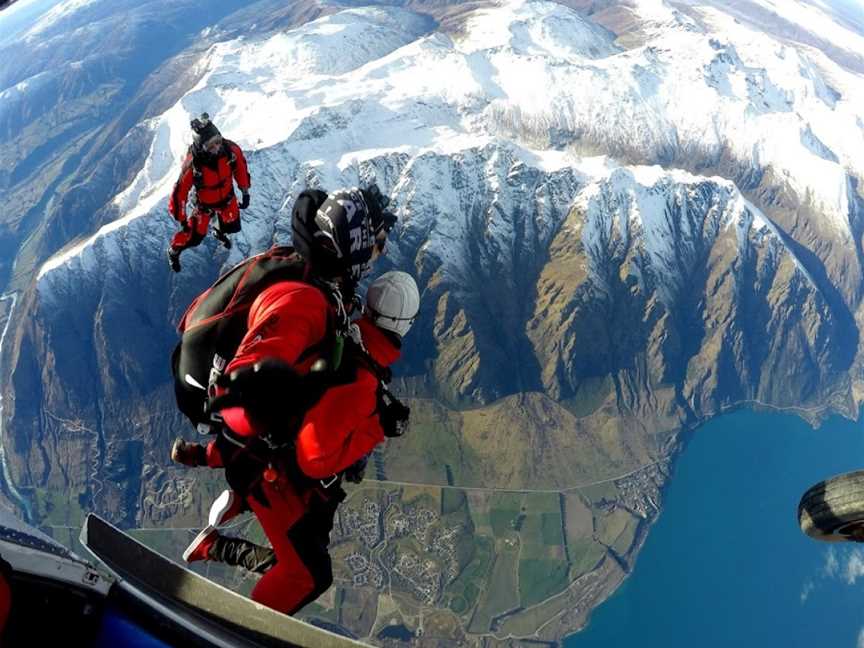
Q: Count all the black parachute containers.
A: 1